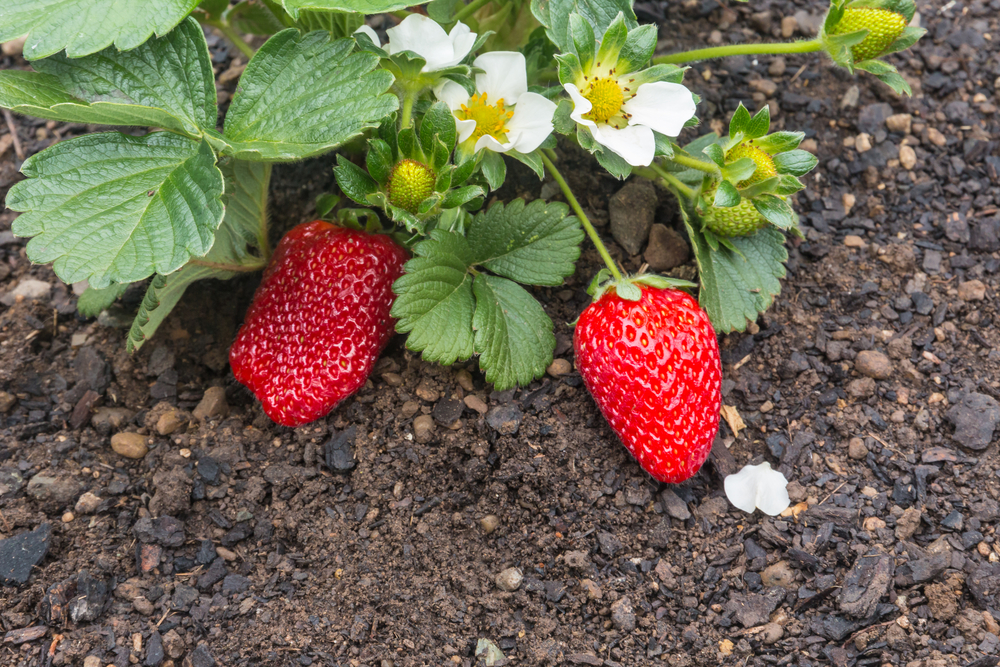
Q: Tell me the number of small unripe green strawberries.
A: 4